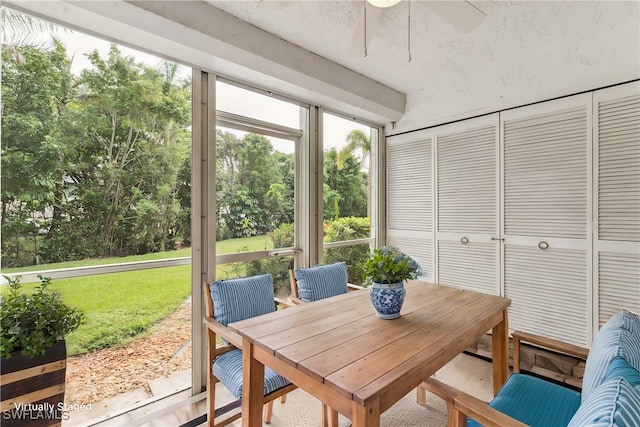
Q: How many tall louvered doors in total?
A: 4